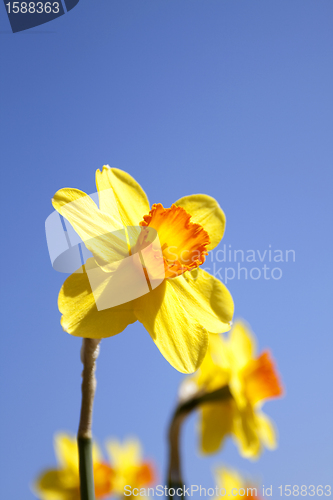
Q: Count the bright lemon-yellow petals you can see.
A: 6